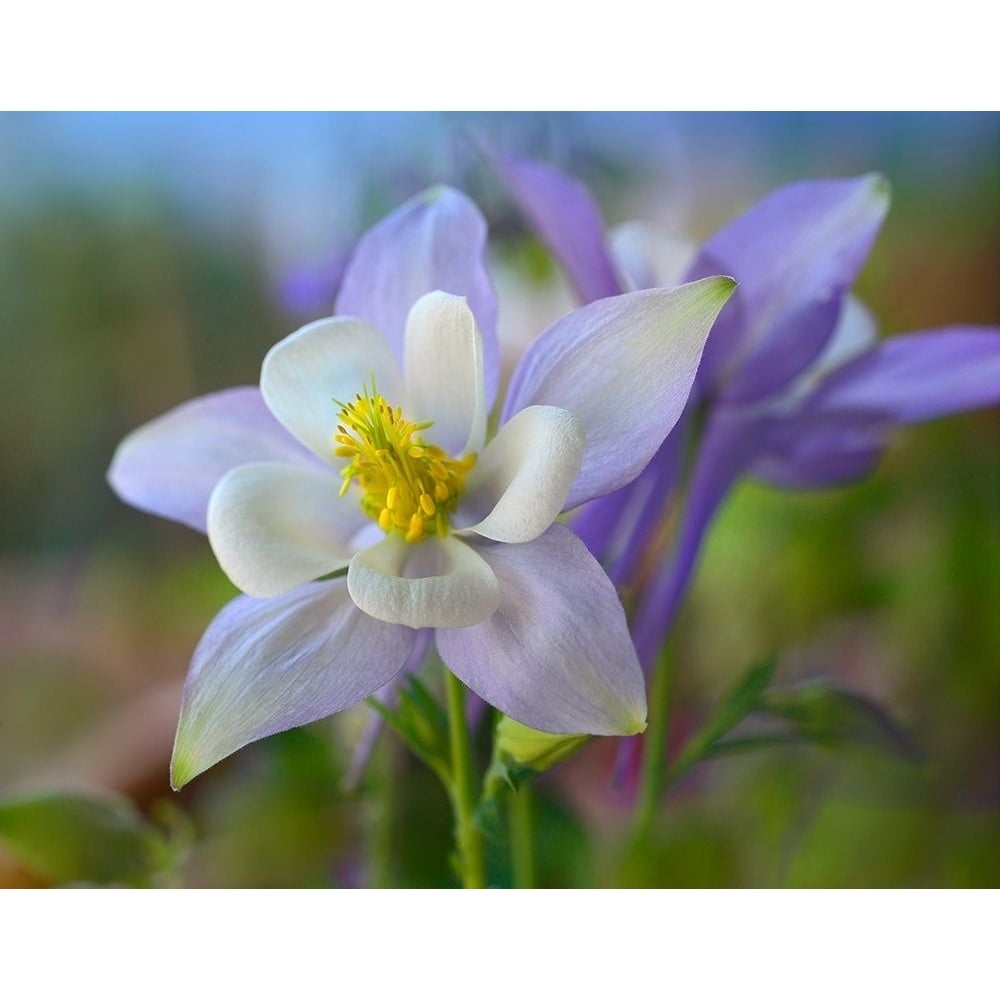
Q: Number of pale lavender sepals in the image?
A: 5